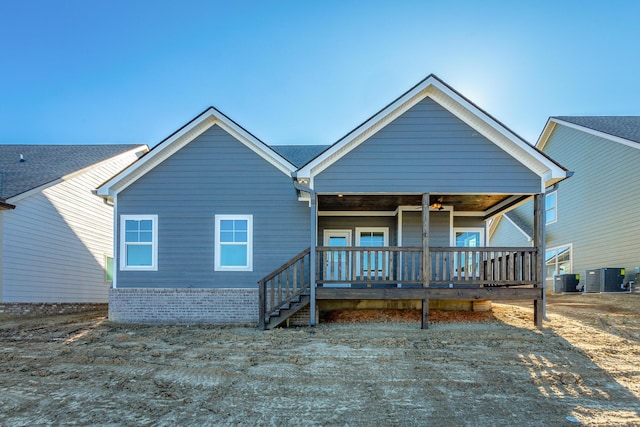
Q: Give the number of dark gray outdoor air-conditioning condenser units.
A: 2